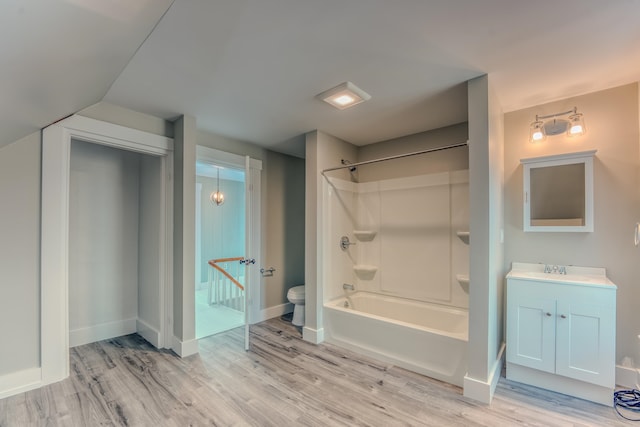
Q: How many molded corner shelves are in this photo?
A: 4